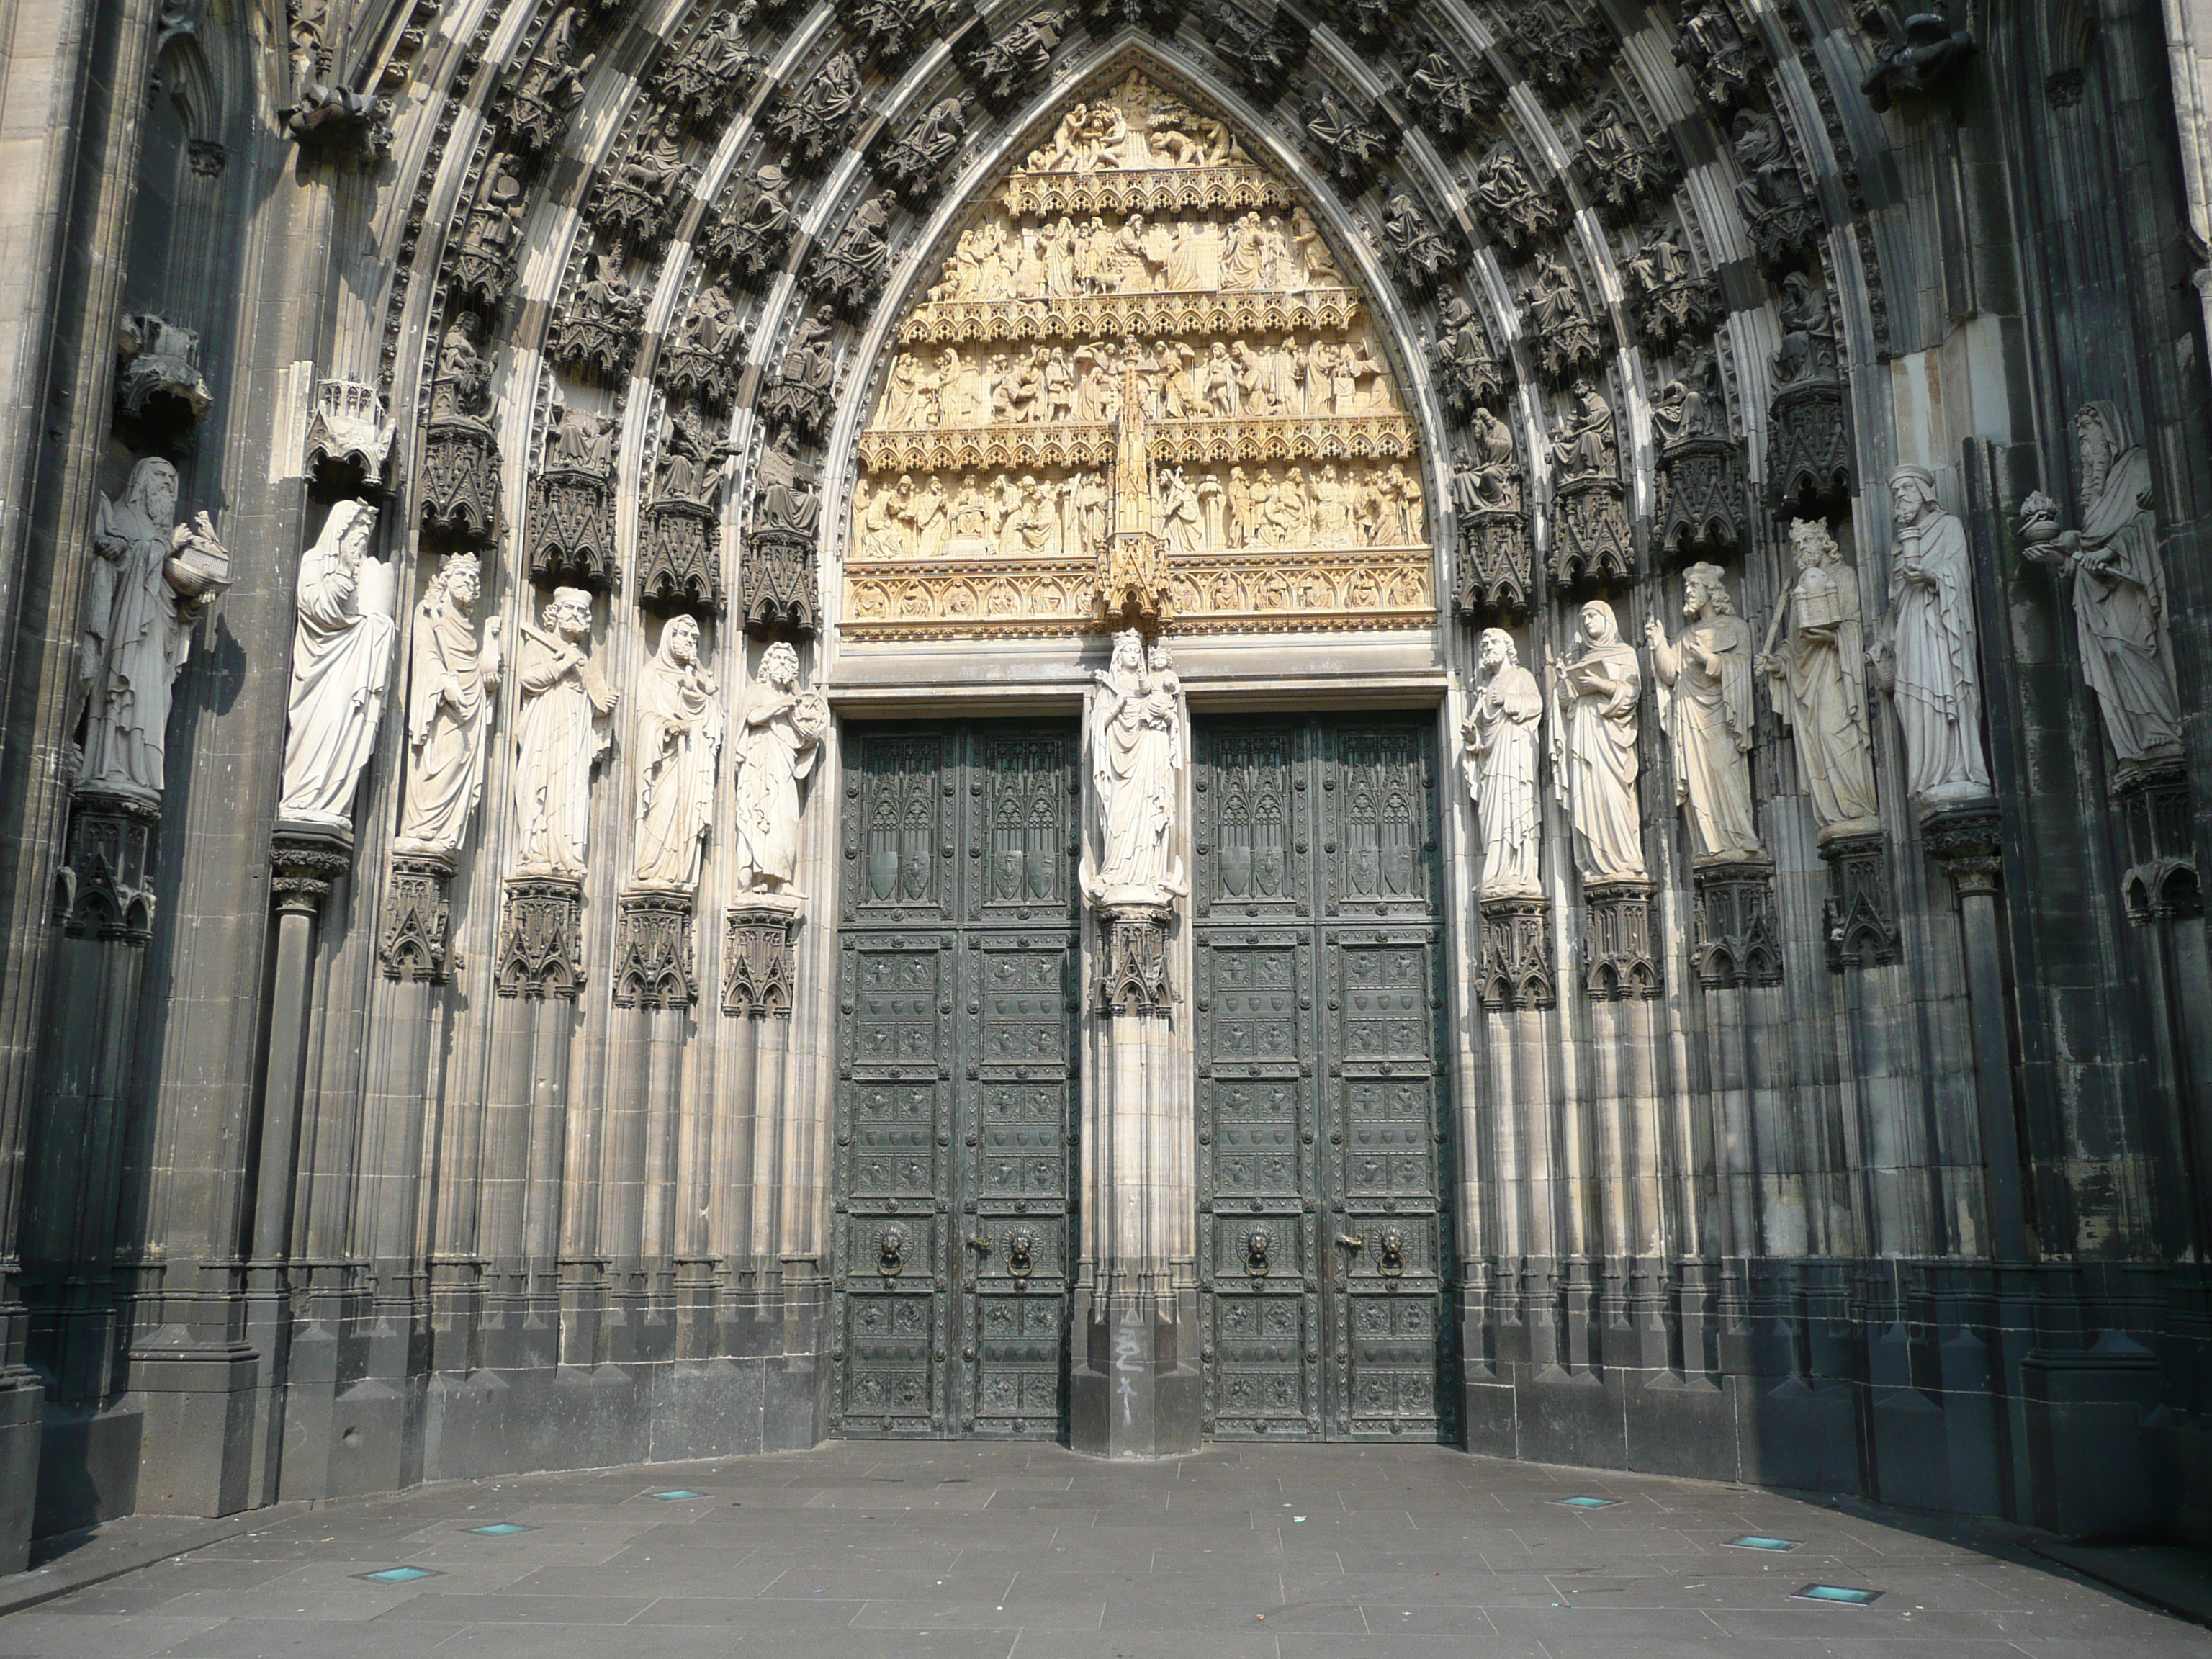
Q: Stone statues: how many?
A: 13